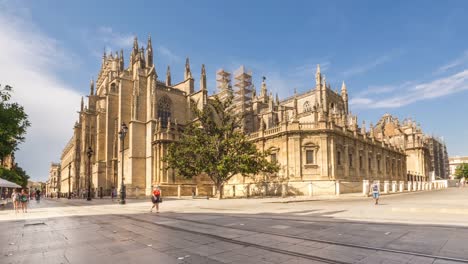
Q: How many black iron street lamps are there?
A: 3